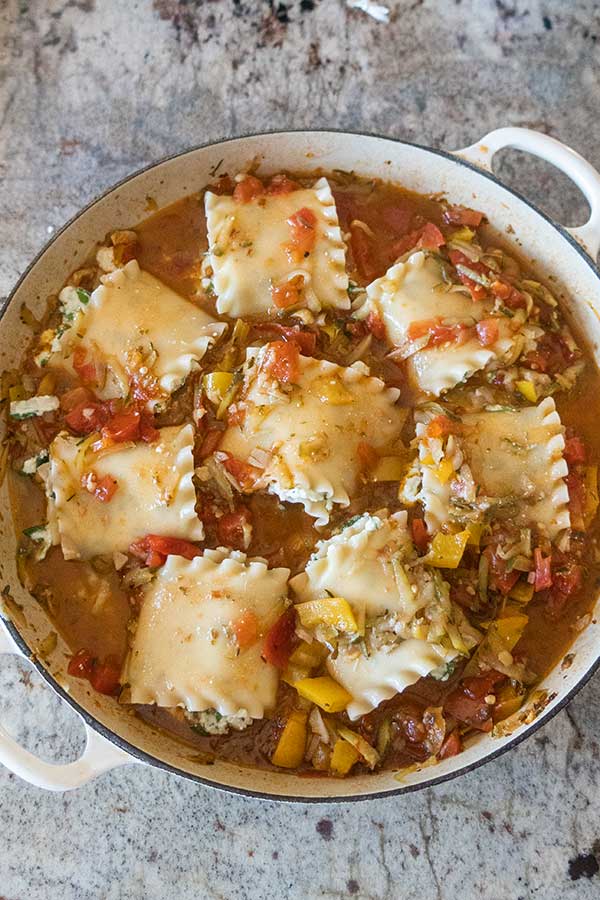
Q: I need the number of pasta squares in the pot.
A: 8